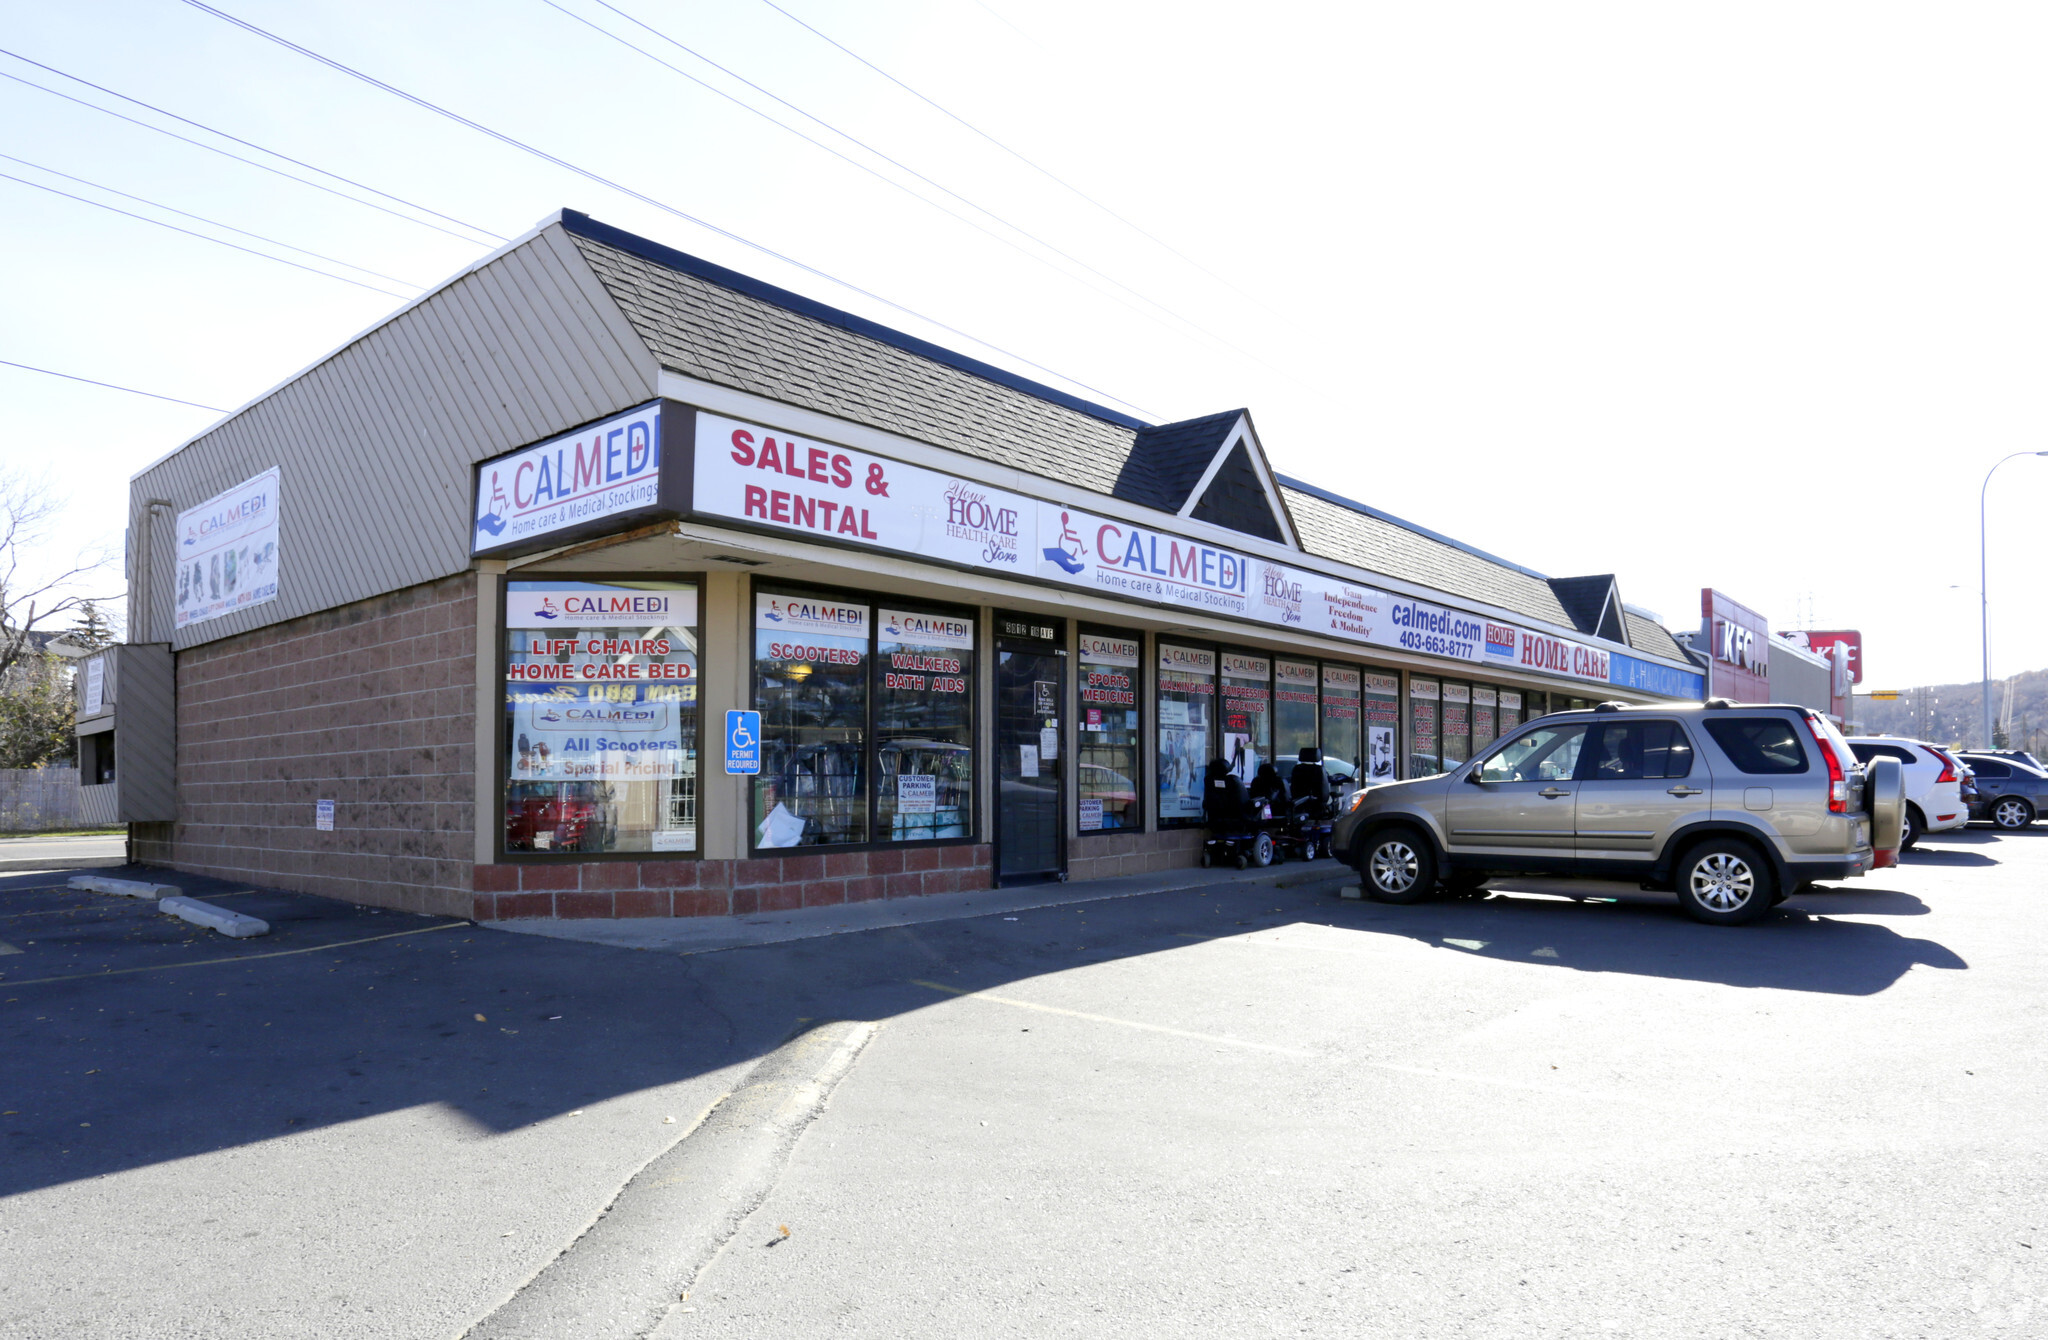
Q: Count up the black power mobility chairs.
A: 3